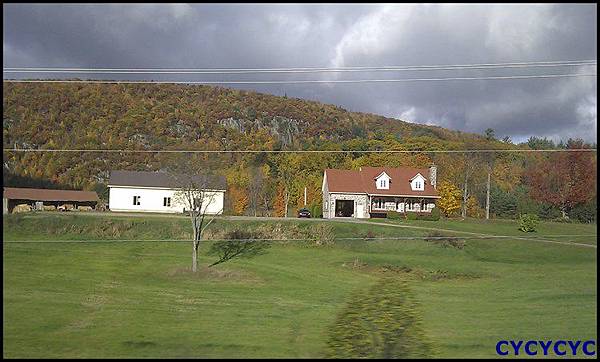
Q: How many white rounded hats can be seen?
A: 0